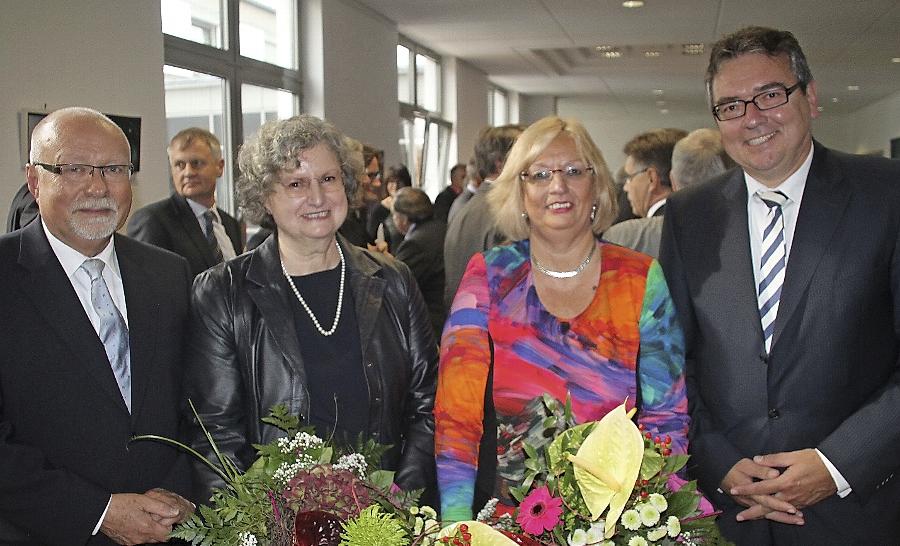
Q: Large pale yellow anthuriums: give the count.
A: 2